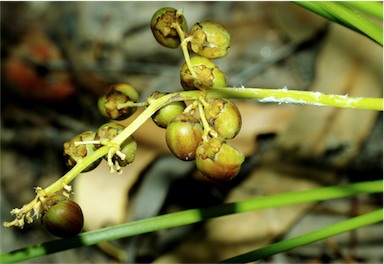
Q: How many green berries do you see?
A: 11